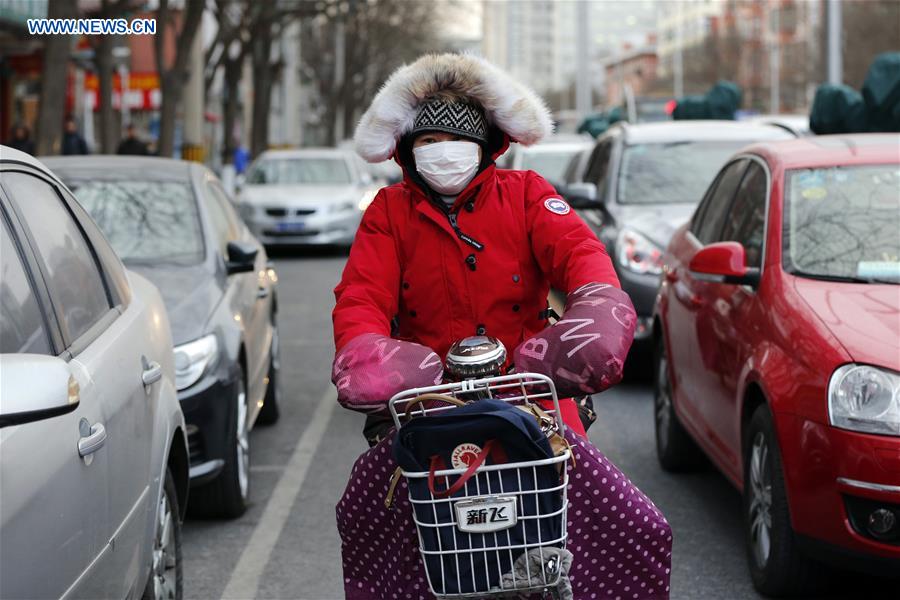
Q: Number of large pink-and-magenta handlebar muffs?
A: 2